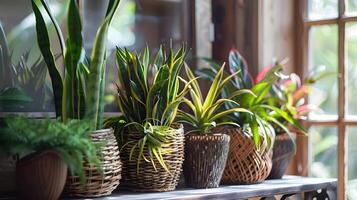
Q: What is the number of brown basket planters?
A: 3